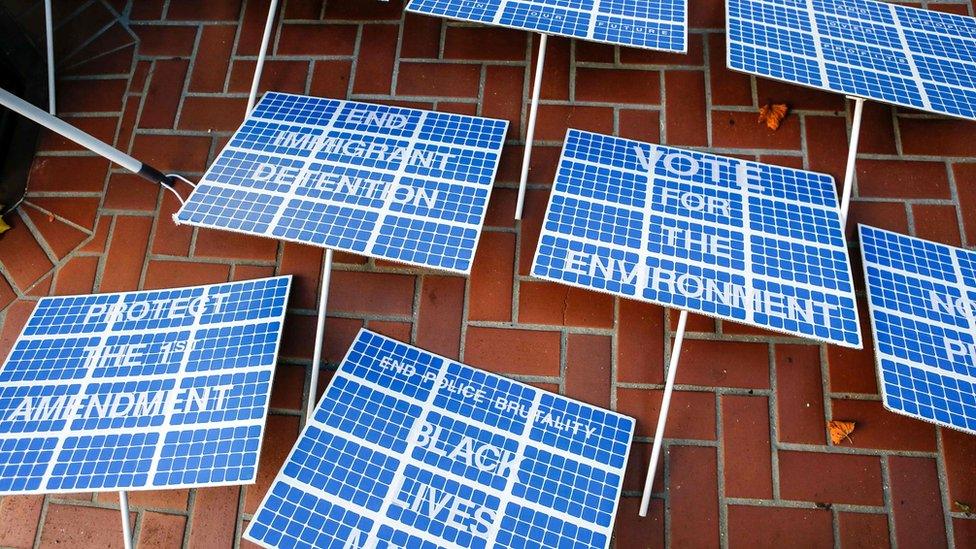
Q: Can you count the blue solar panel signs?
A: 7